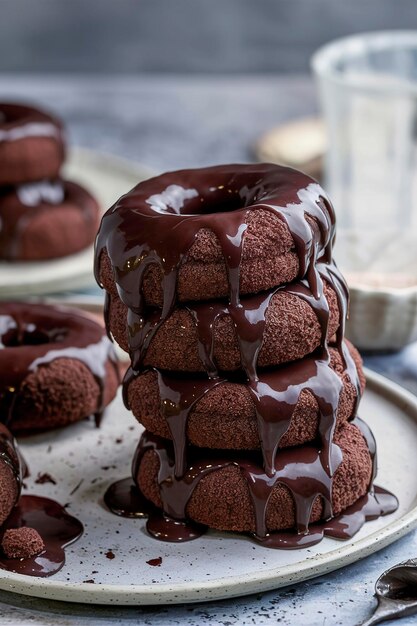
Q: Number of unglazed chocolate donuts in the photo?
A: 0